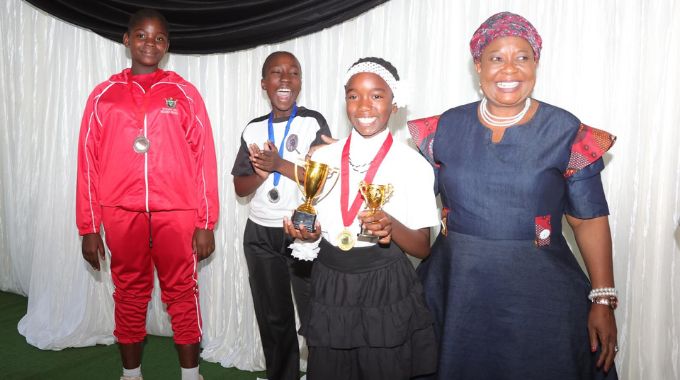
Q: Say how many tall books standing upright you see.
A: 0